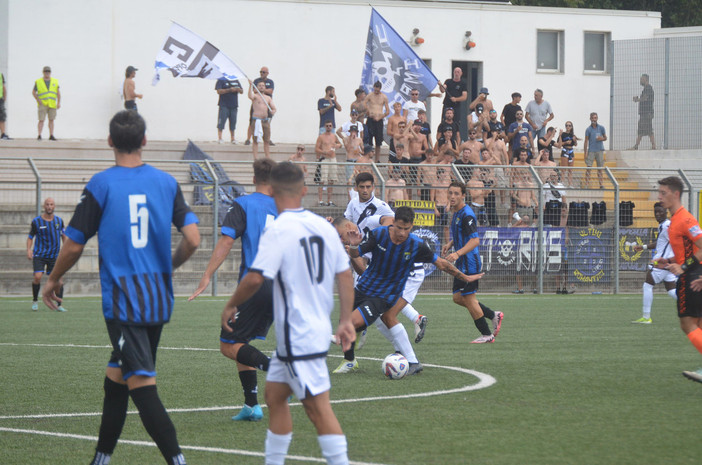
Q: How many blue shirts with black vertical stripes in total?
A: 5